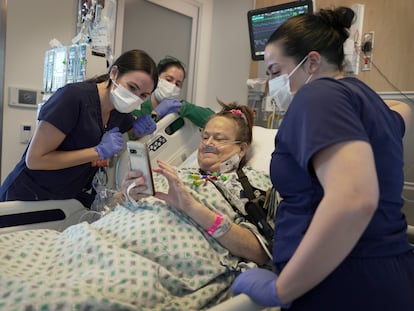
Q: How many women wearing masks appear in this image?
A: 3